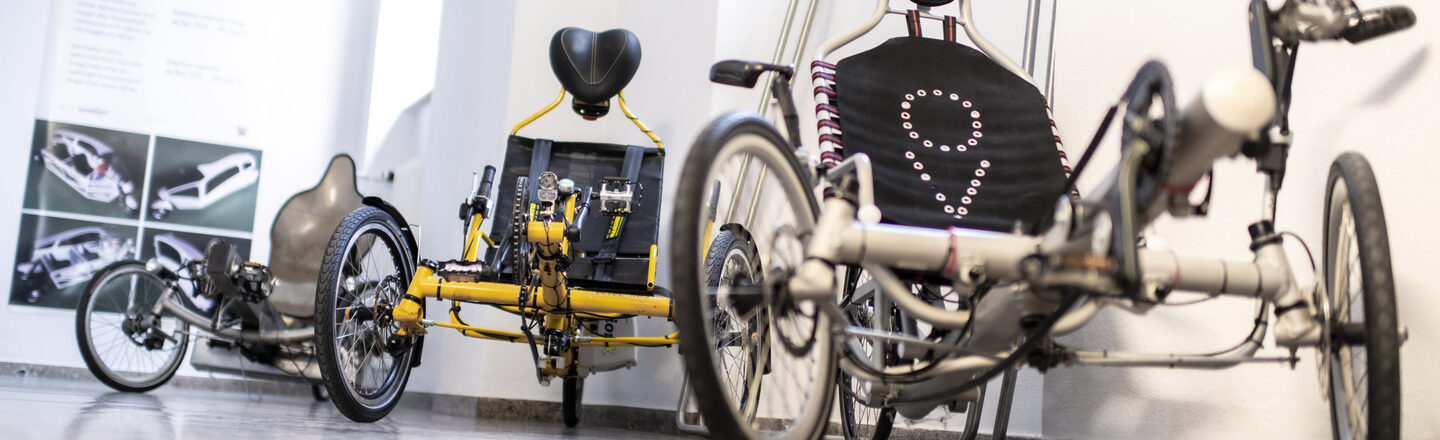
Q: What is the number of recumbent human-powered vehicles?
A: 3